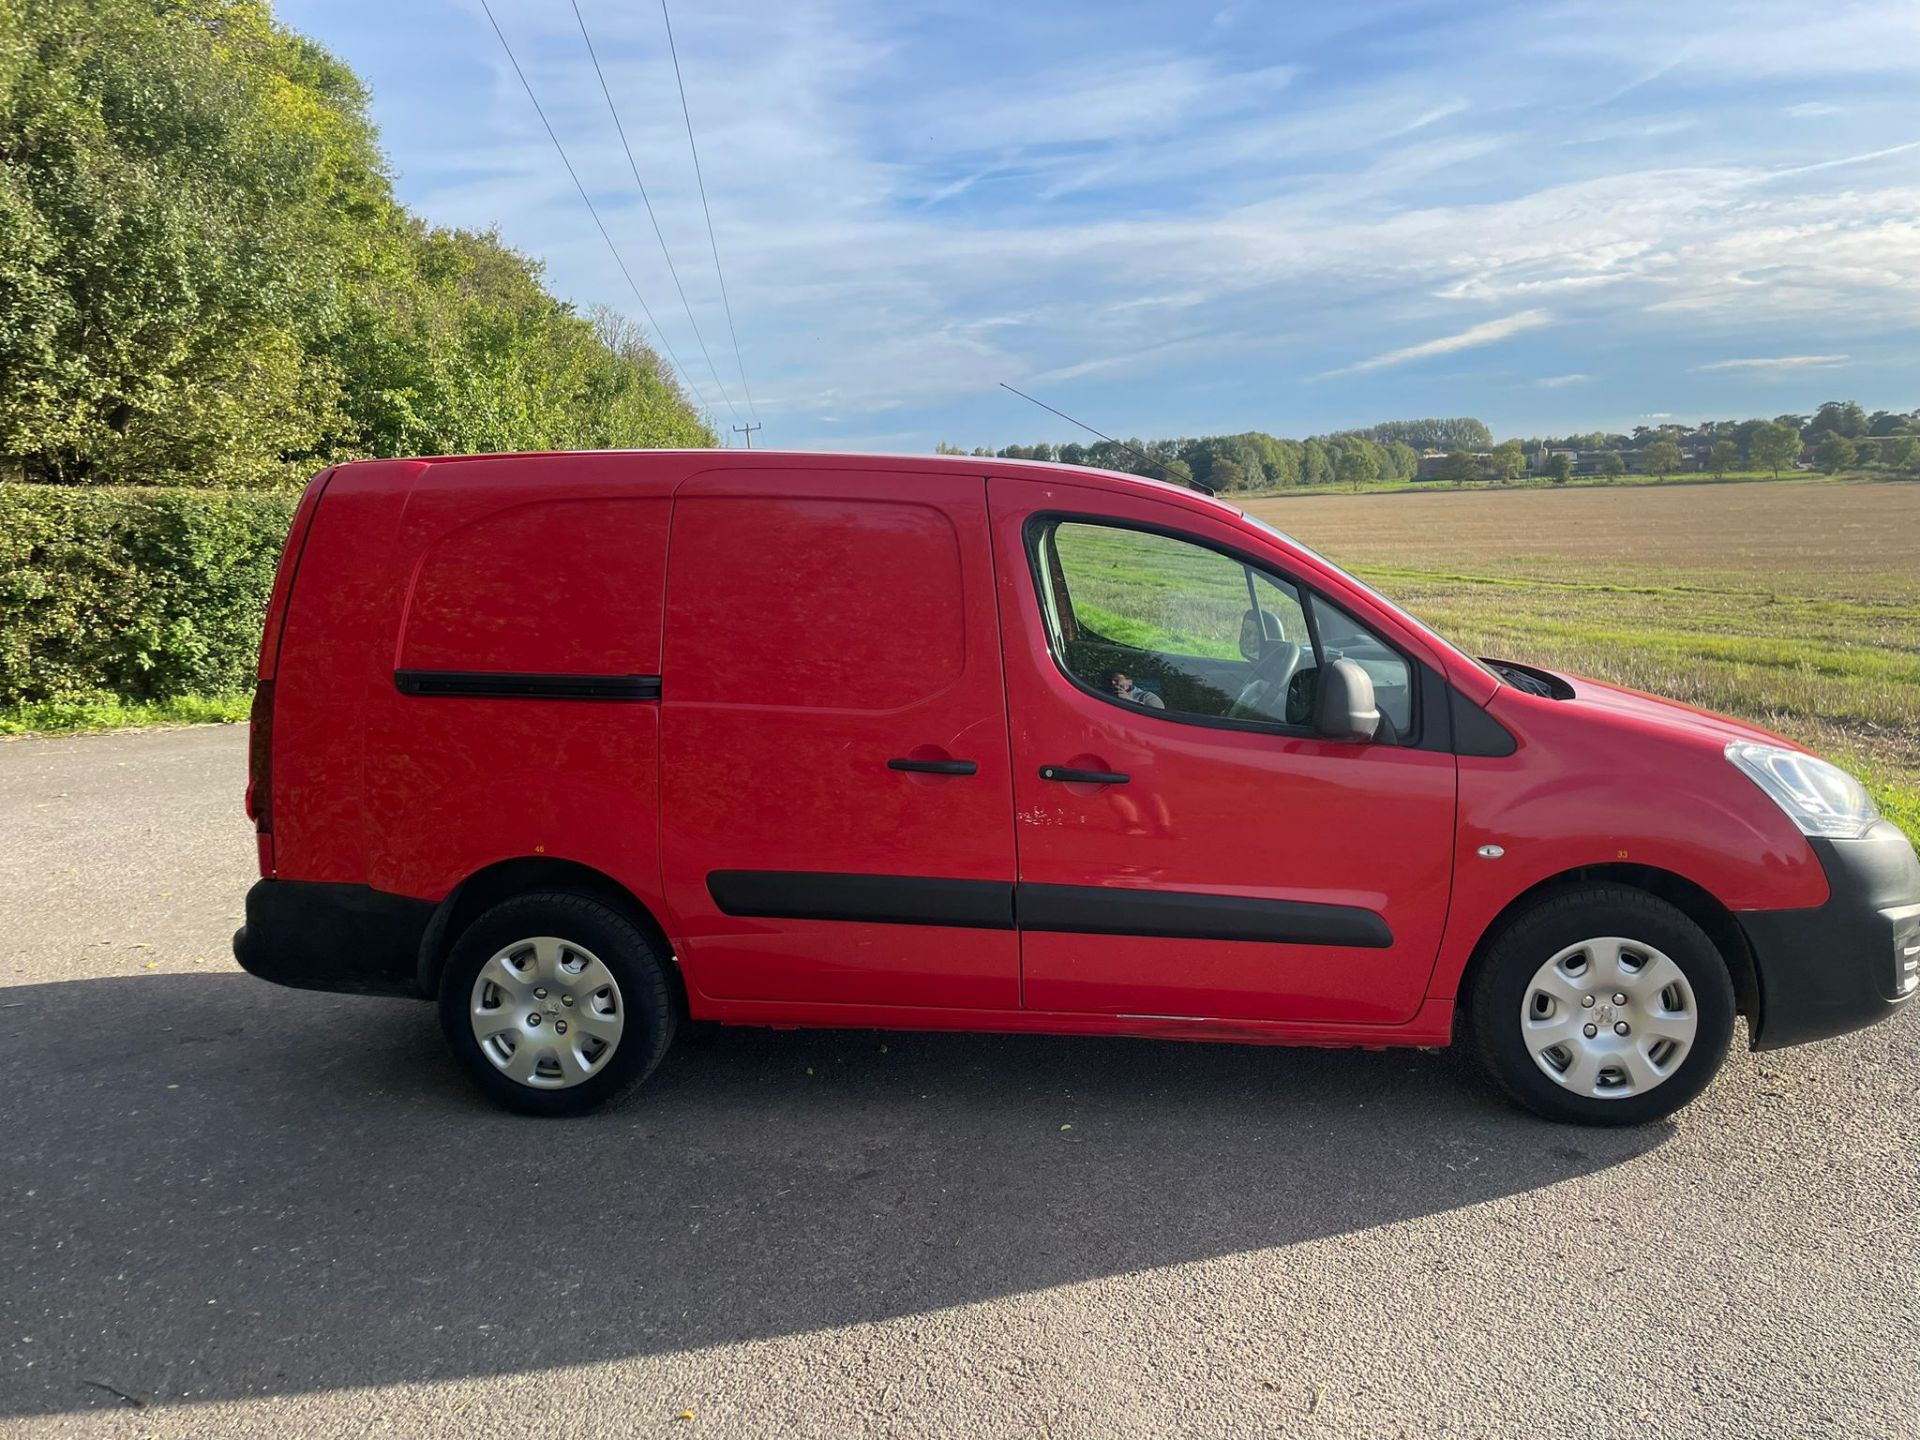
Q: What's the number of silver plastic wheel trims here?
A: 2